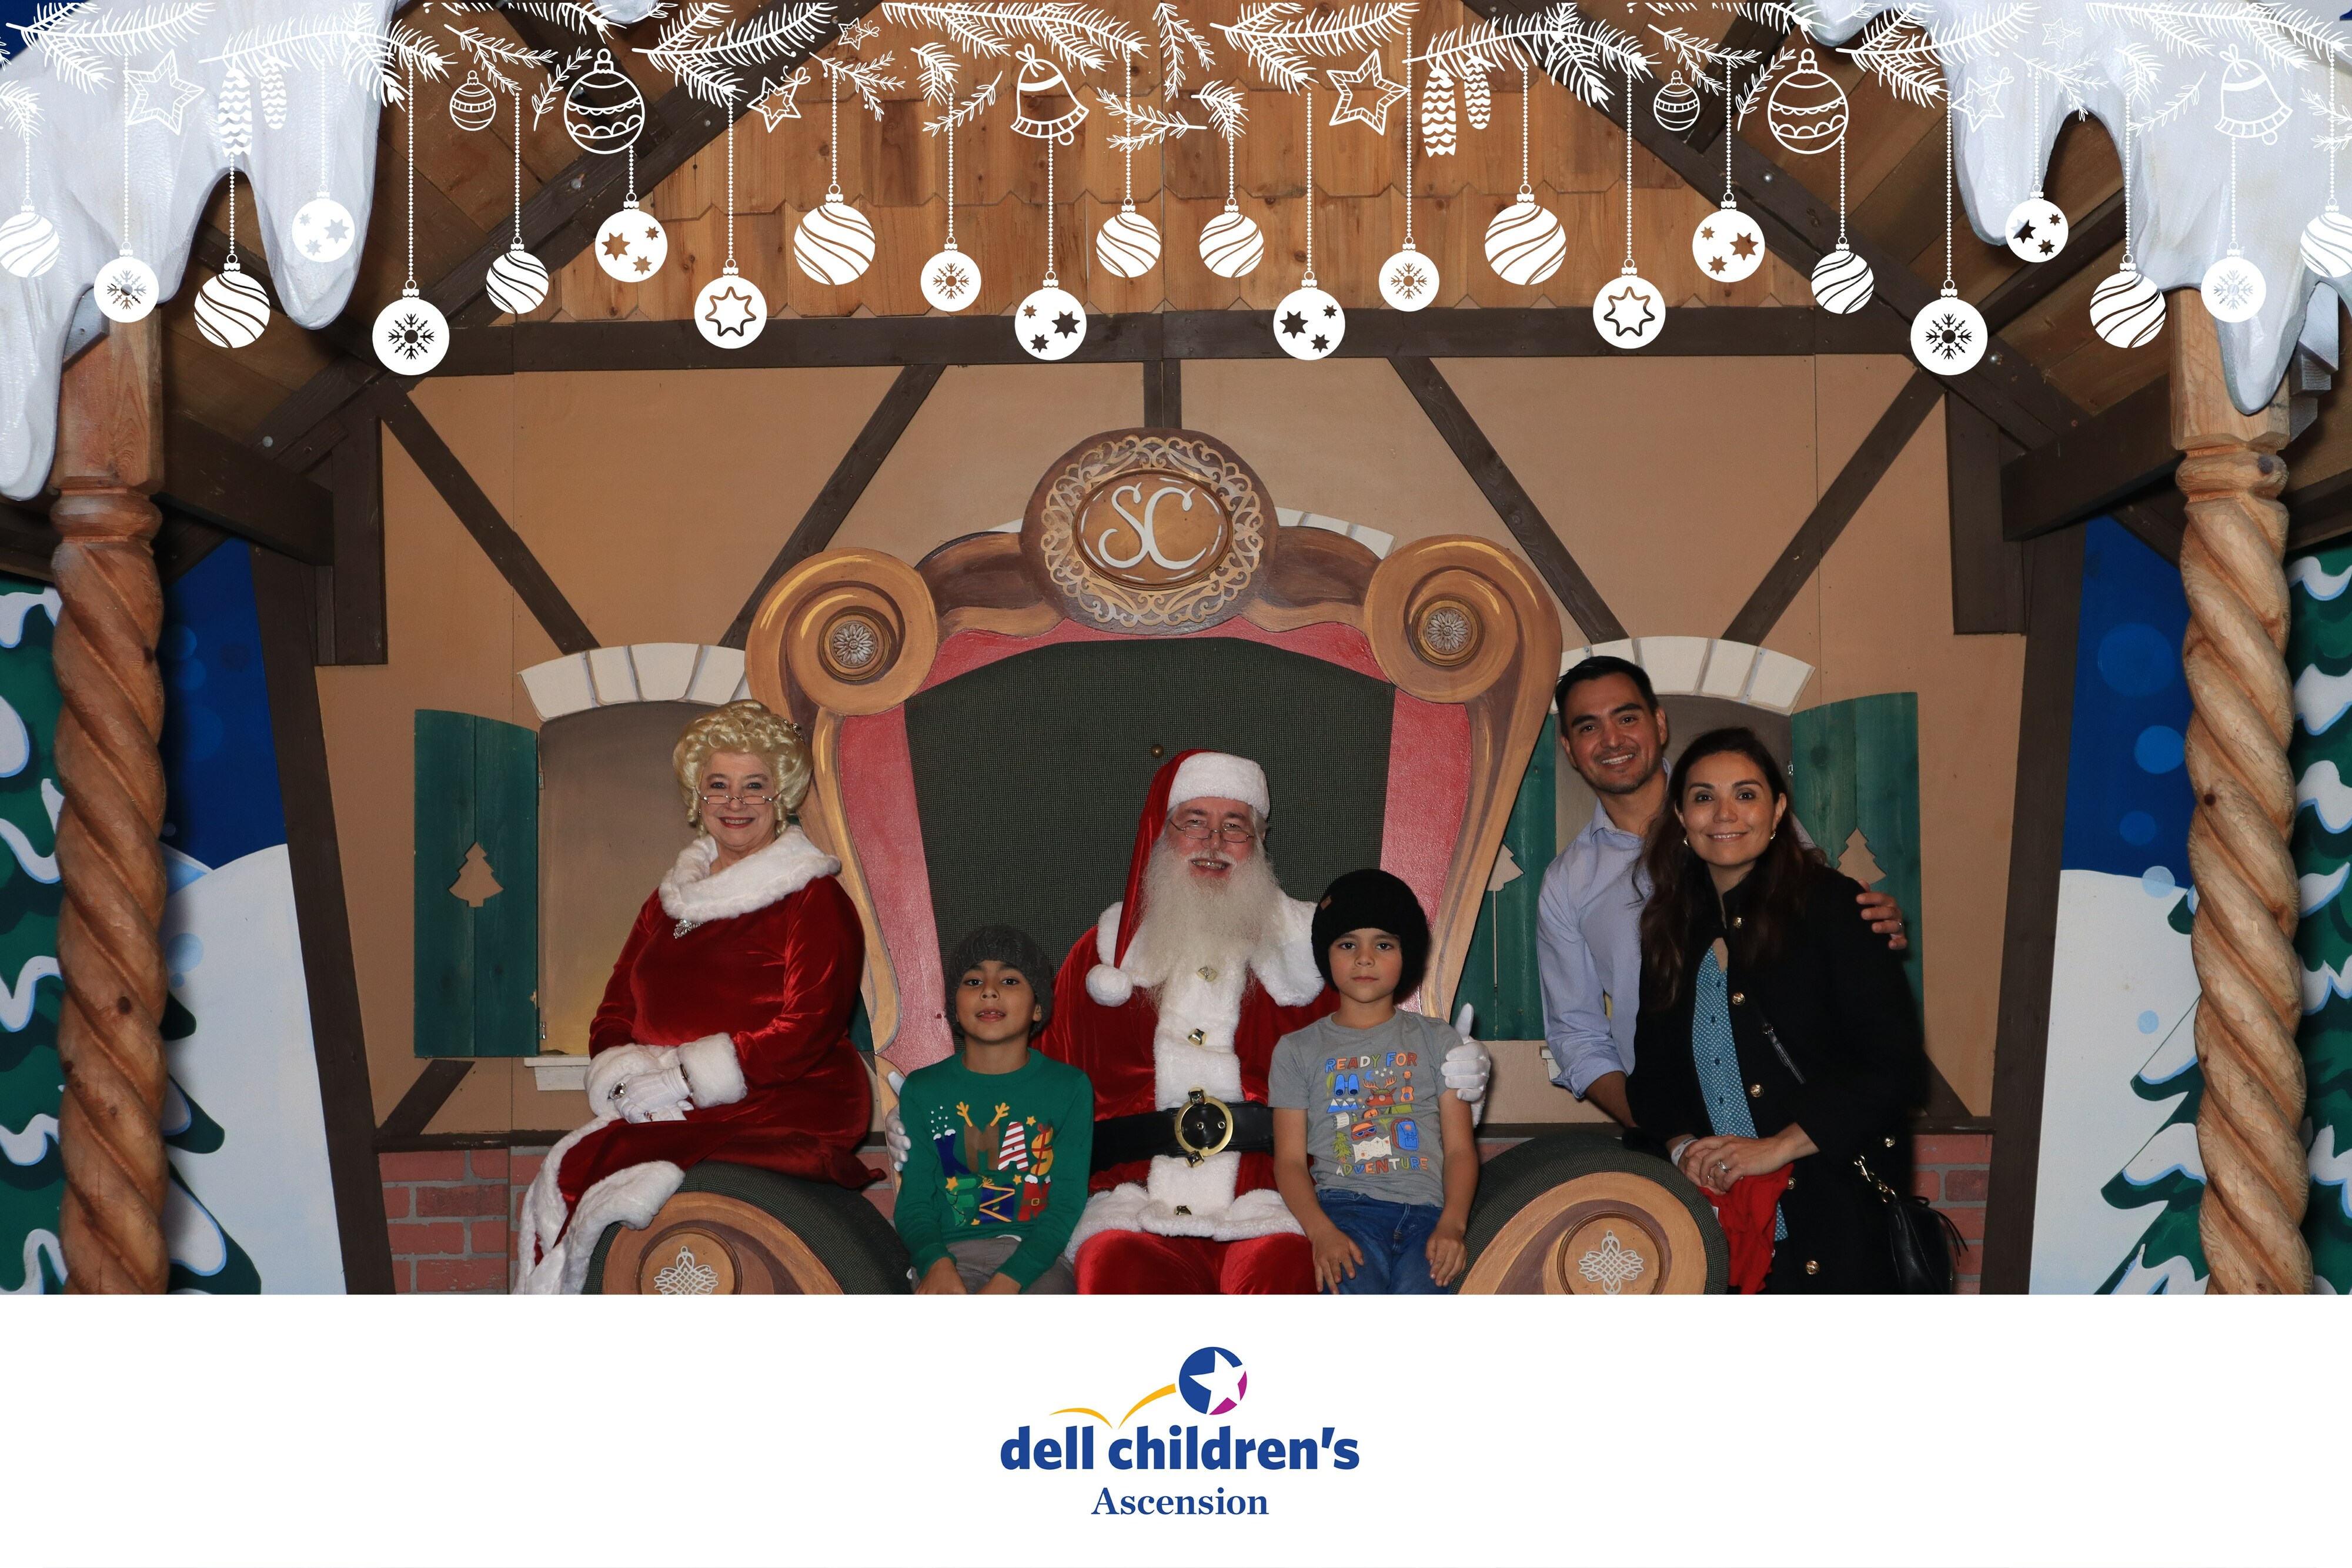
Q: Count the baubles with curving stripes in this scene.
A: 10